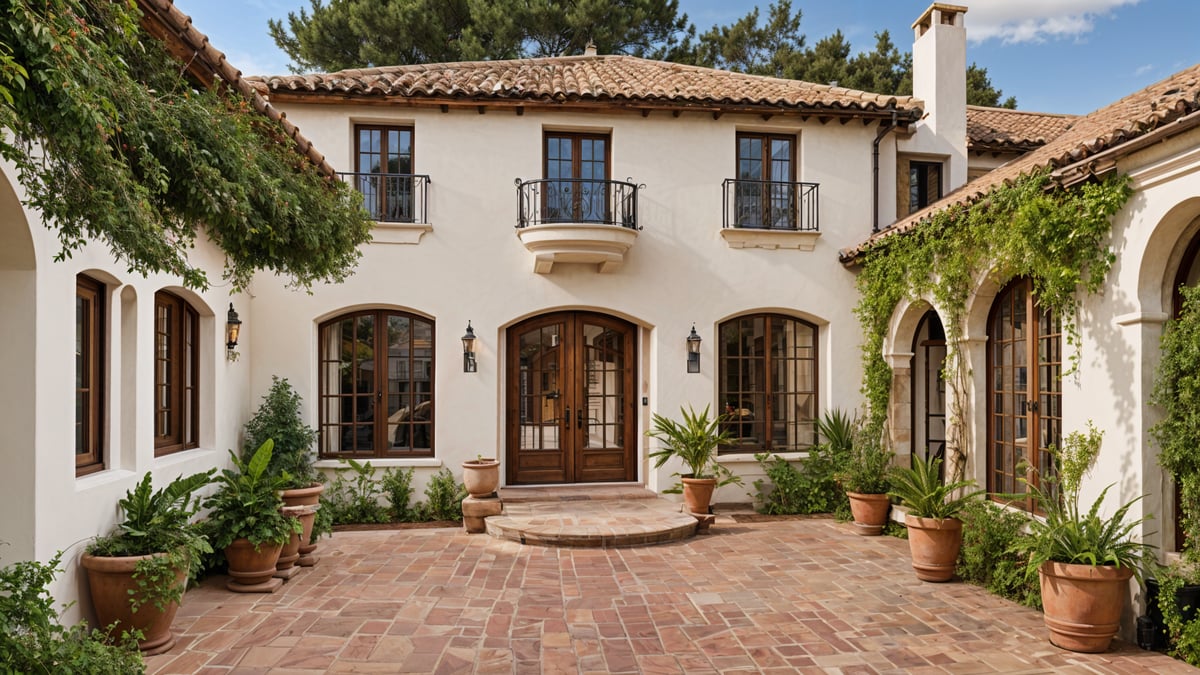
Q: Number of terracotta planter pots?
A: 9